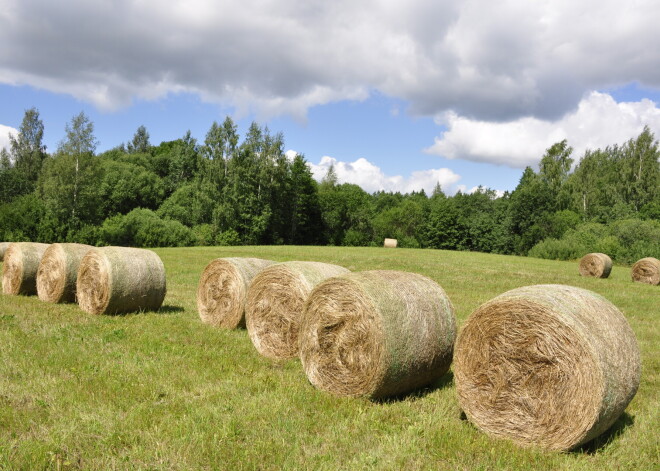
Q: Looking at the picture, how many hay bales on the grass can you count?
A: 11